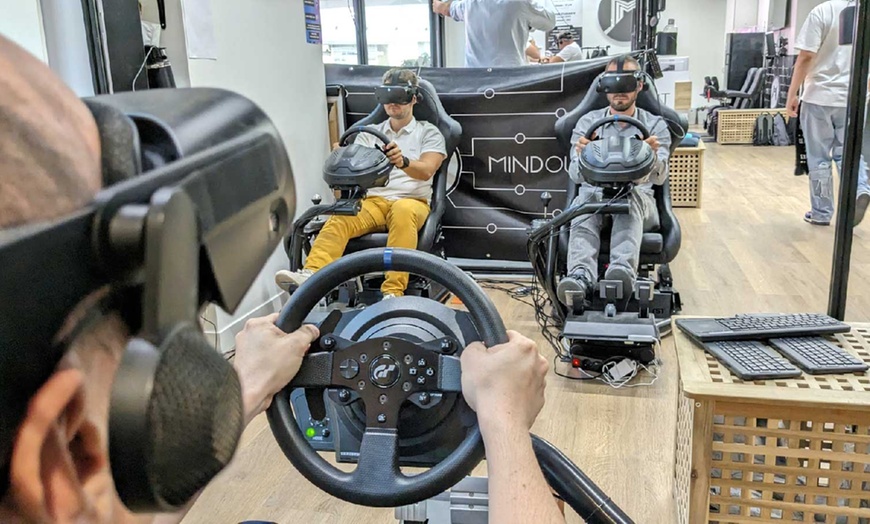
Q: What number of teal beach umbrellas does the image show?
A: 0